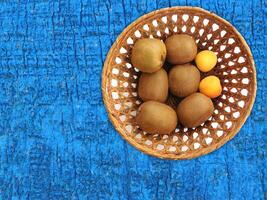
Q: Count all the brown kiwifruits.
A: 6